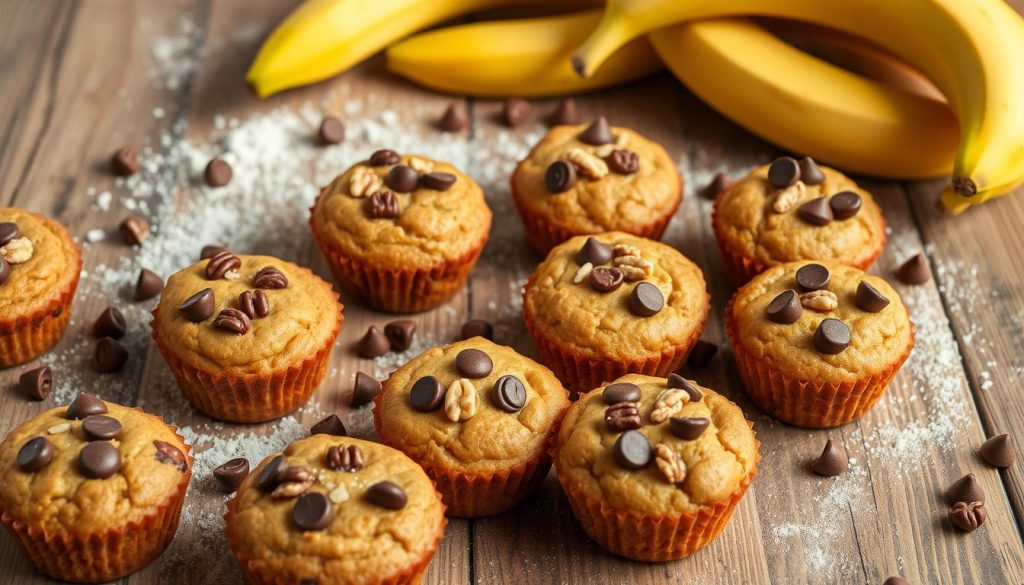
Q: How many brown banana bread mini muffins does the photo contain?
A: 11